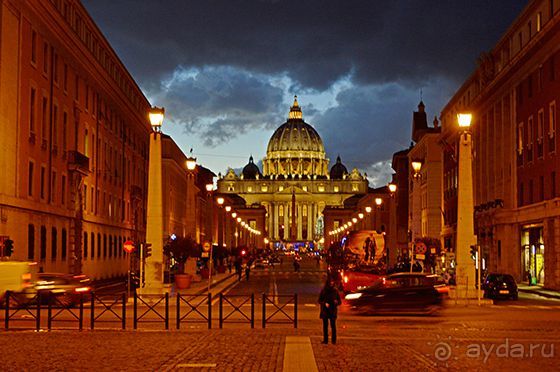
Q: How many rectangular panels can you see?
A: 7